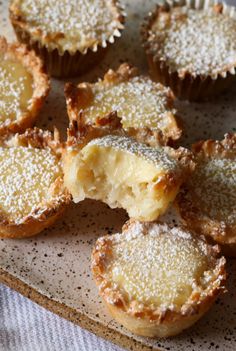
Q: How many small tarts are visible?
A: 8